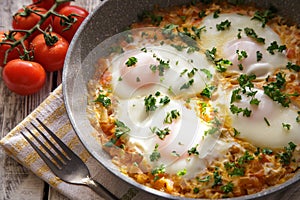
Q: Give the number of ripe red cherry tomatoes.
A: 6